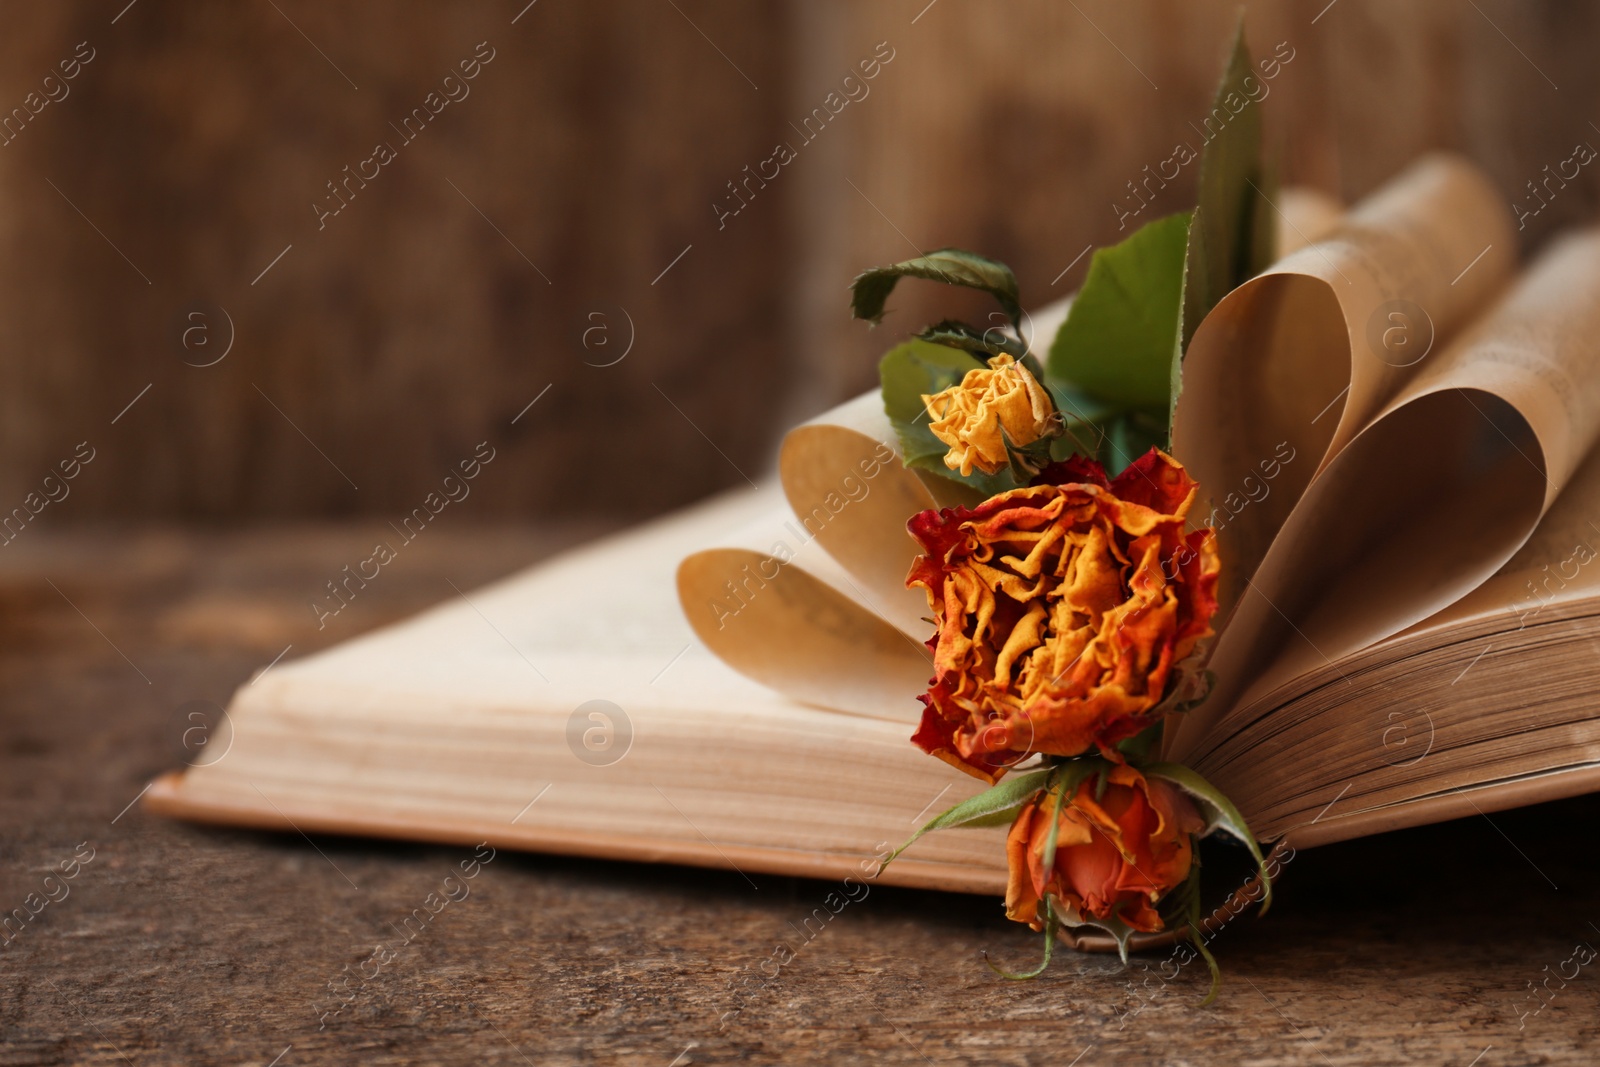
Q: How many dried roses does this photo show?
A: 3